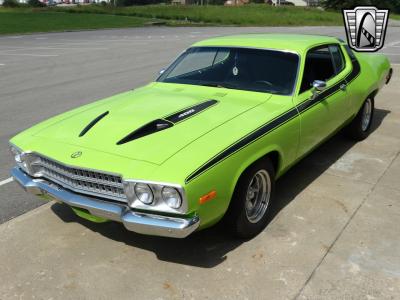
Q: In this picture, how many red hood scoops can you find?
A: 0